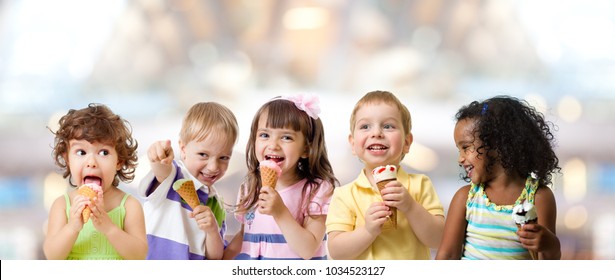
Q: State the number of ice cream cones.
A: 5